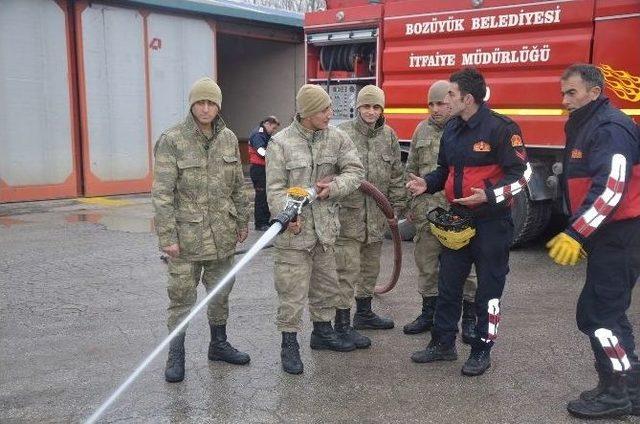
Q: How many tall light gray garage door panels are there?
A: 3